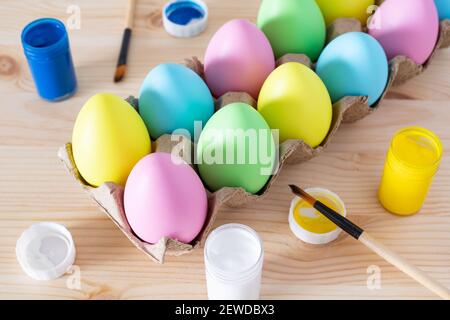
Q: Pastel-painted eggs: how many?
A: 11